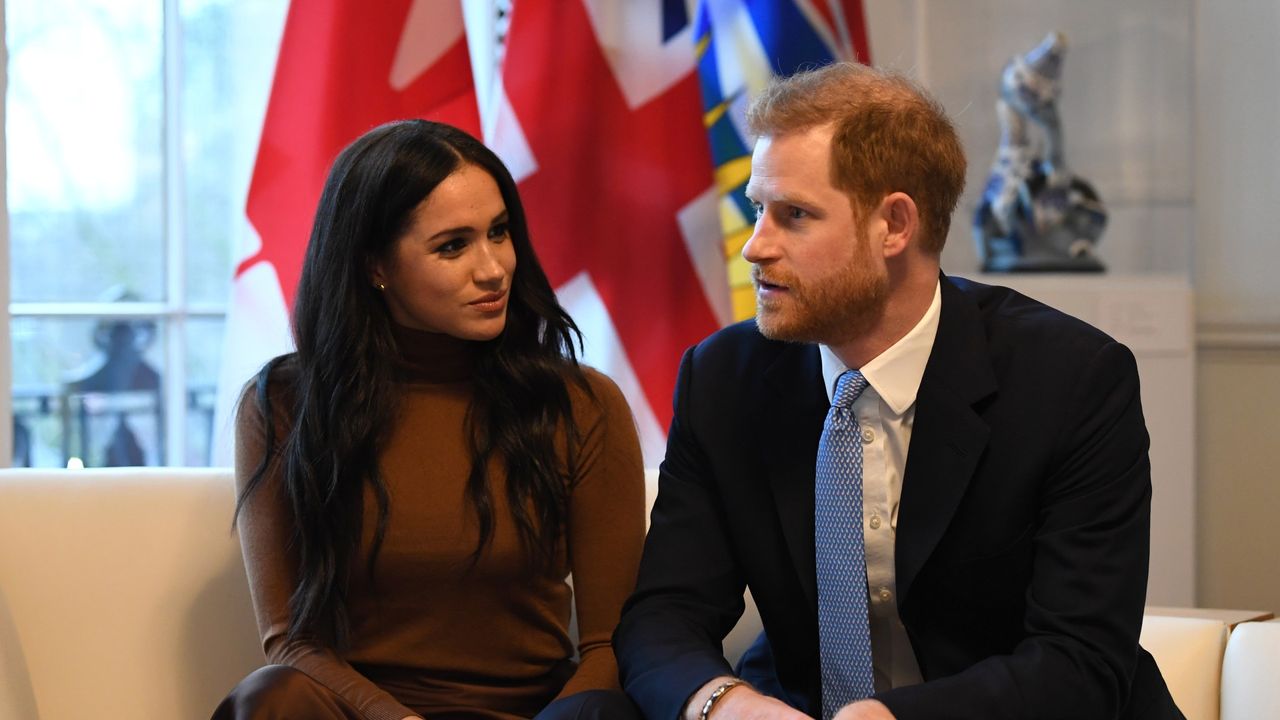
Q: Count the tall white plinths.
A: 1